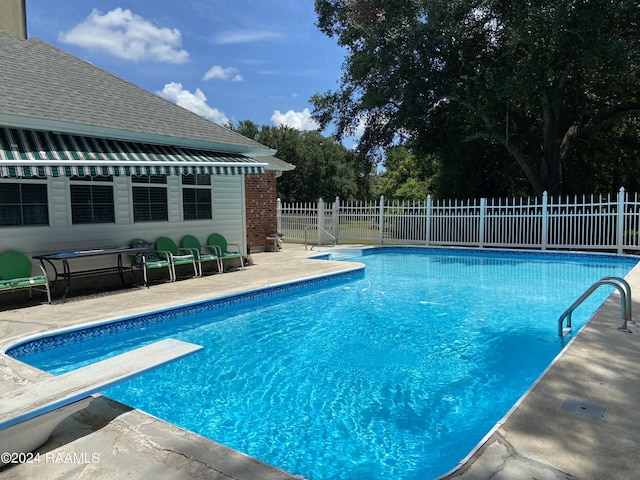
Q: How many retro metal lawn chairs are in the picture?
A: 5